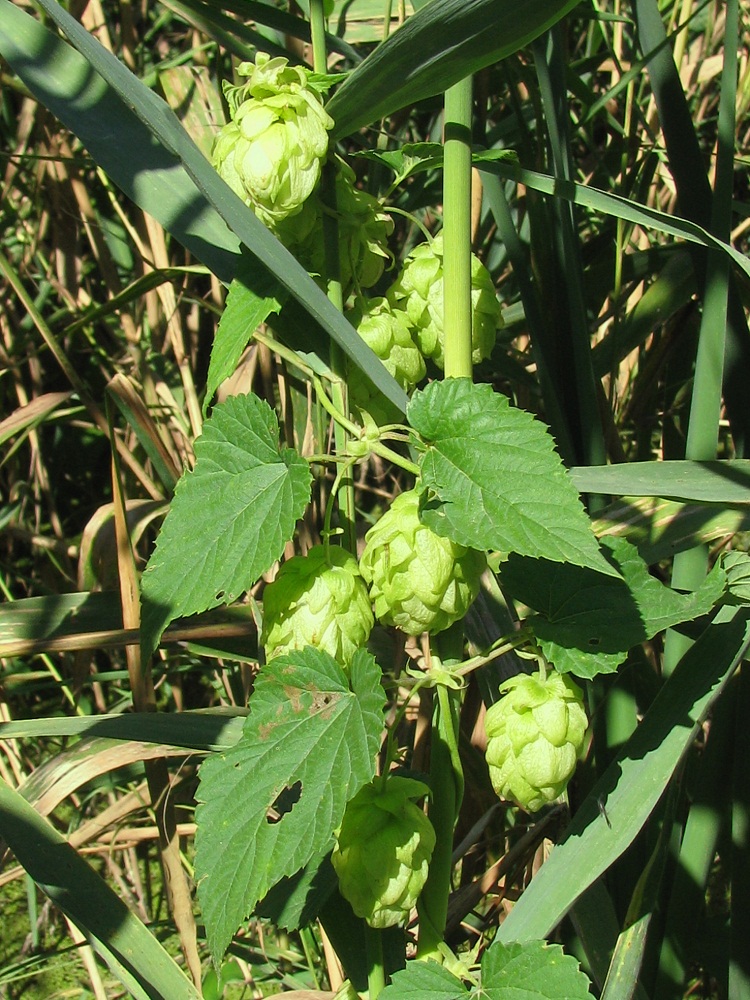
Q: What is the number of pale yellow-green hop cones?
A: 8